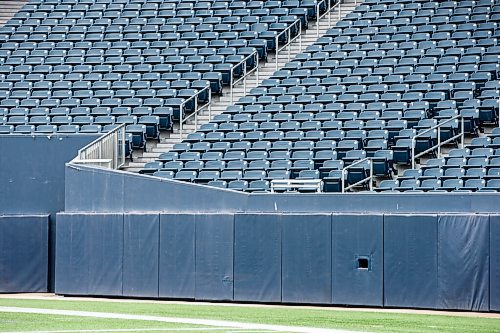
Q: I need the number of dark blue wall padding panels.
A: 11